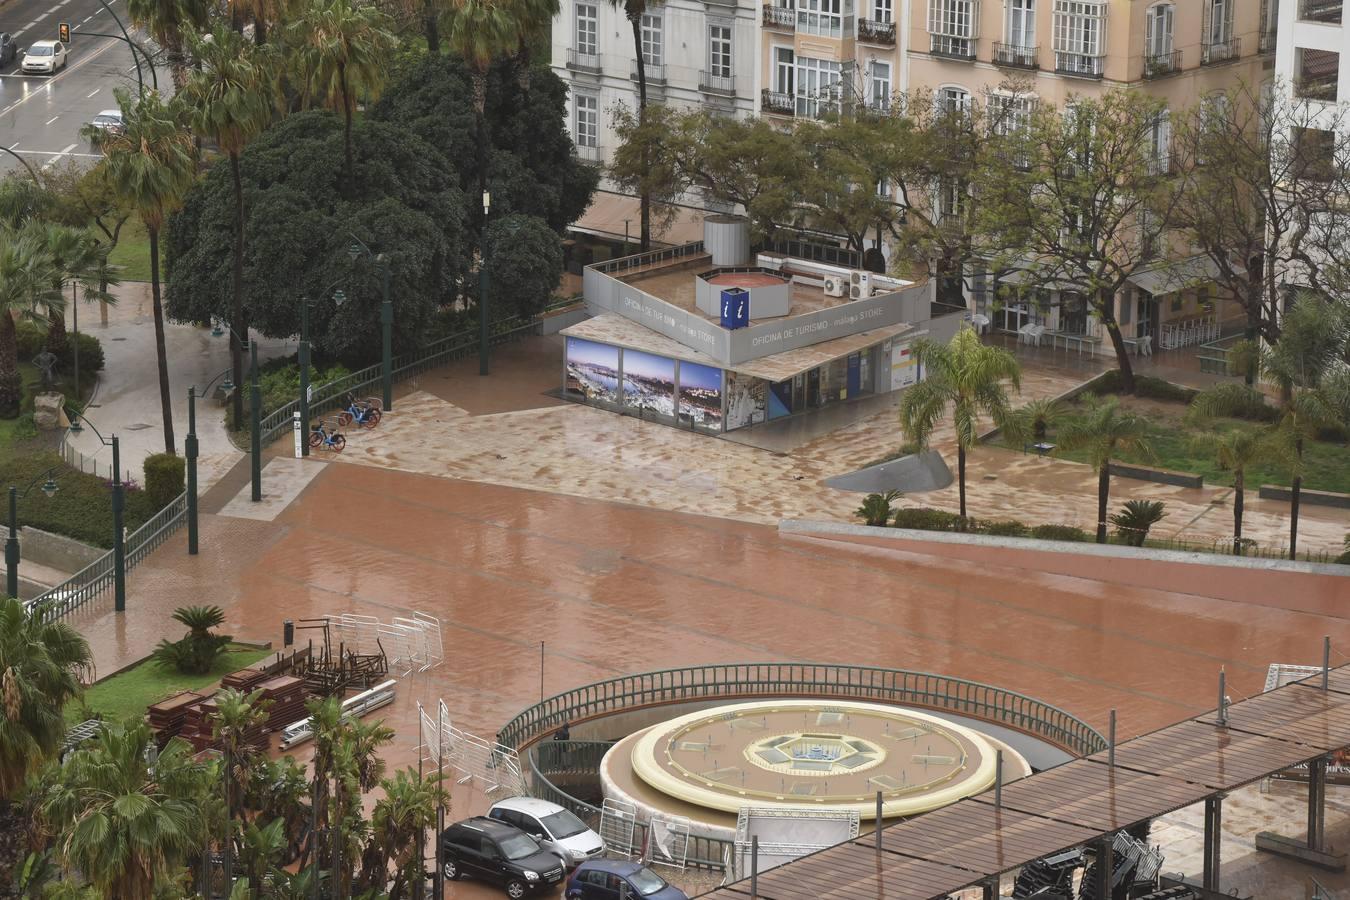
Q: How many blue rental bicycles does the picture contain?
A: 3